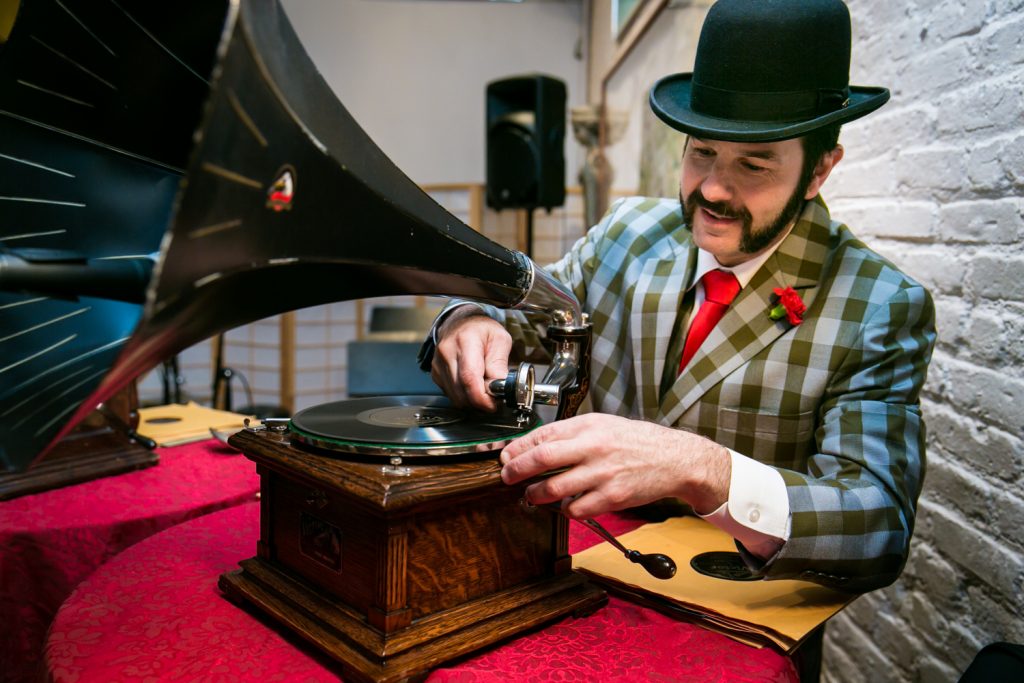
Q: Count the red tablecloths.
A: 2